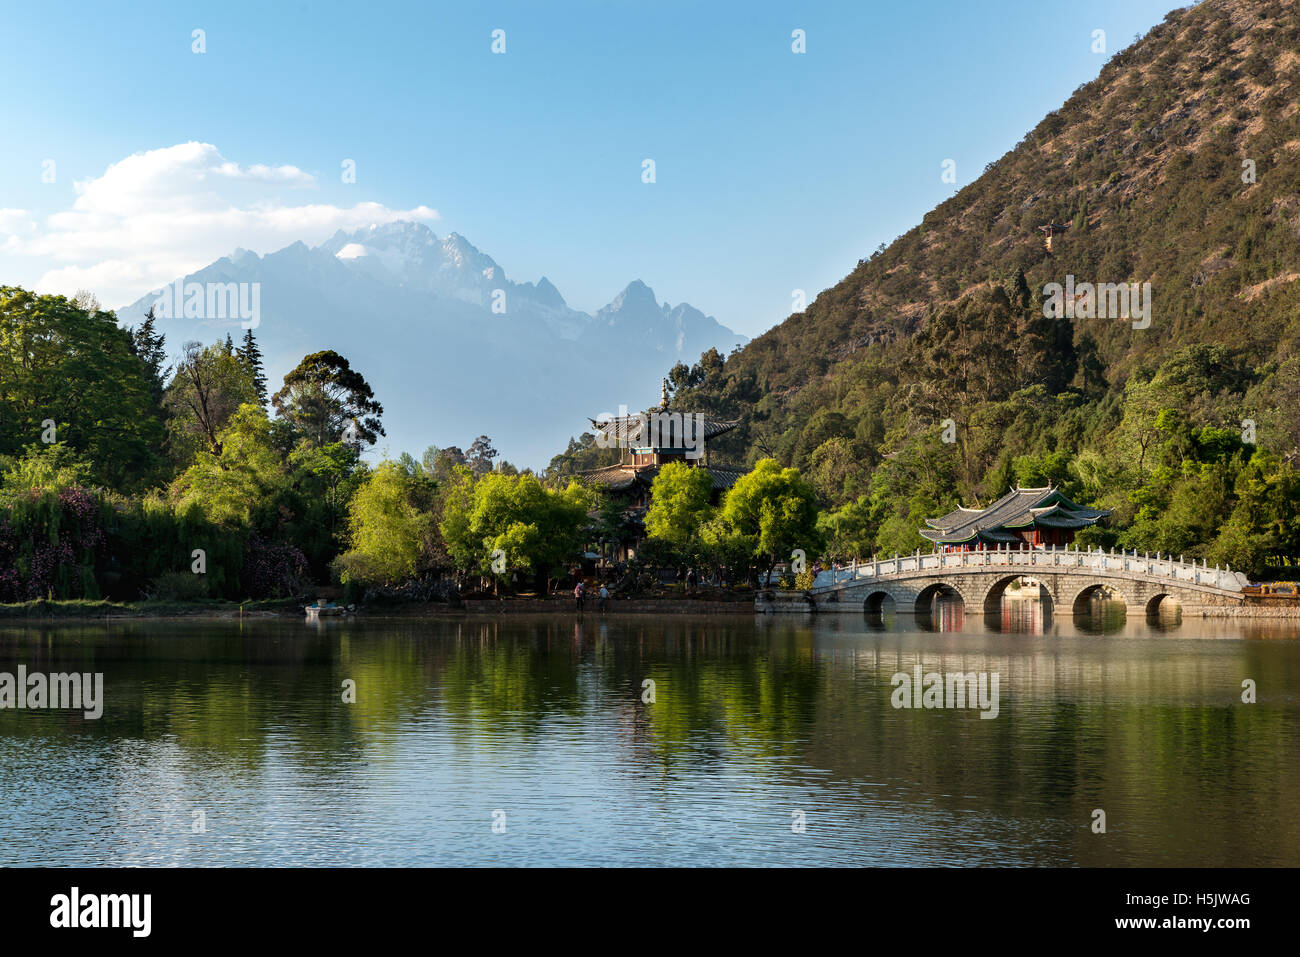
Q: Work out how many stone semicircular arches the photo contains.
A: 5